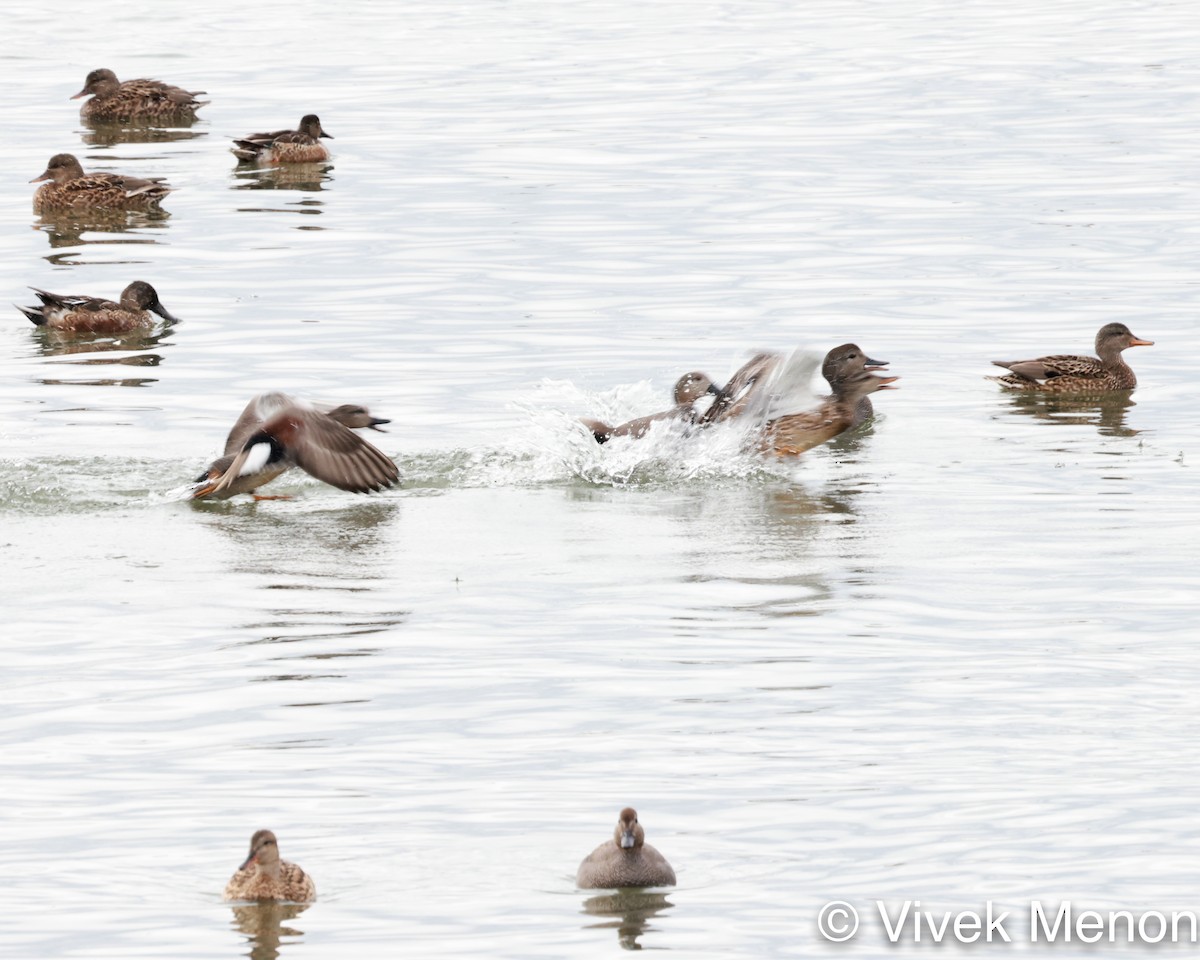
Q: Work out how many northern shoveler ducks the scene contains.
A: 2